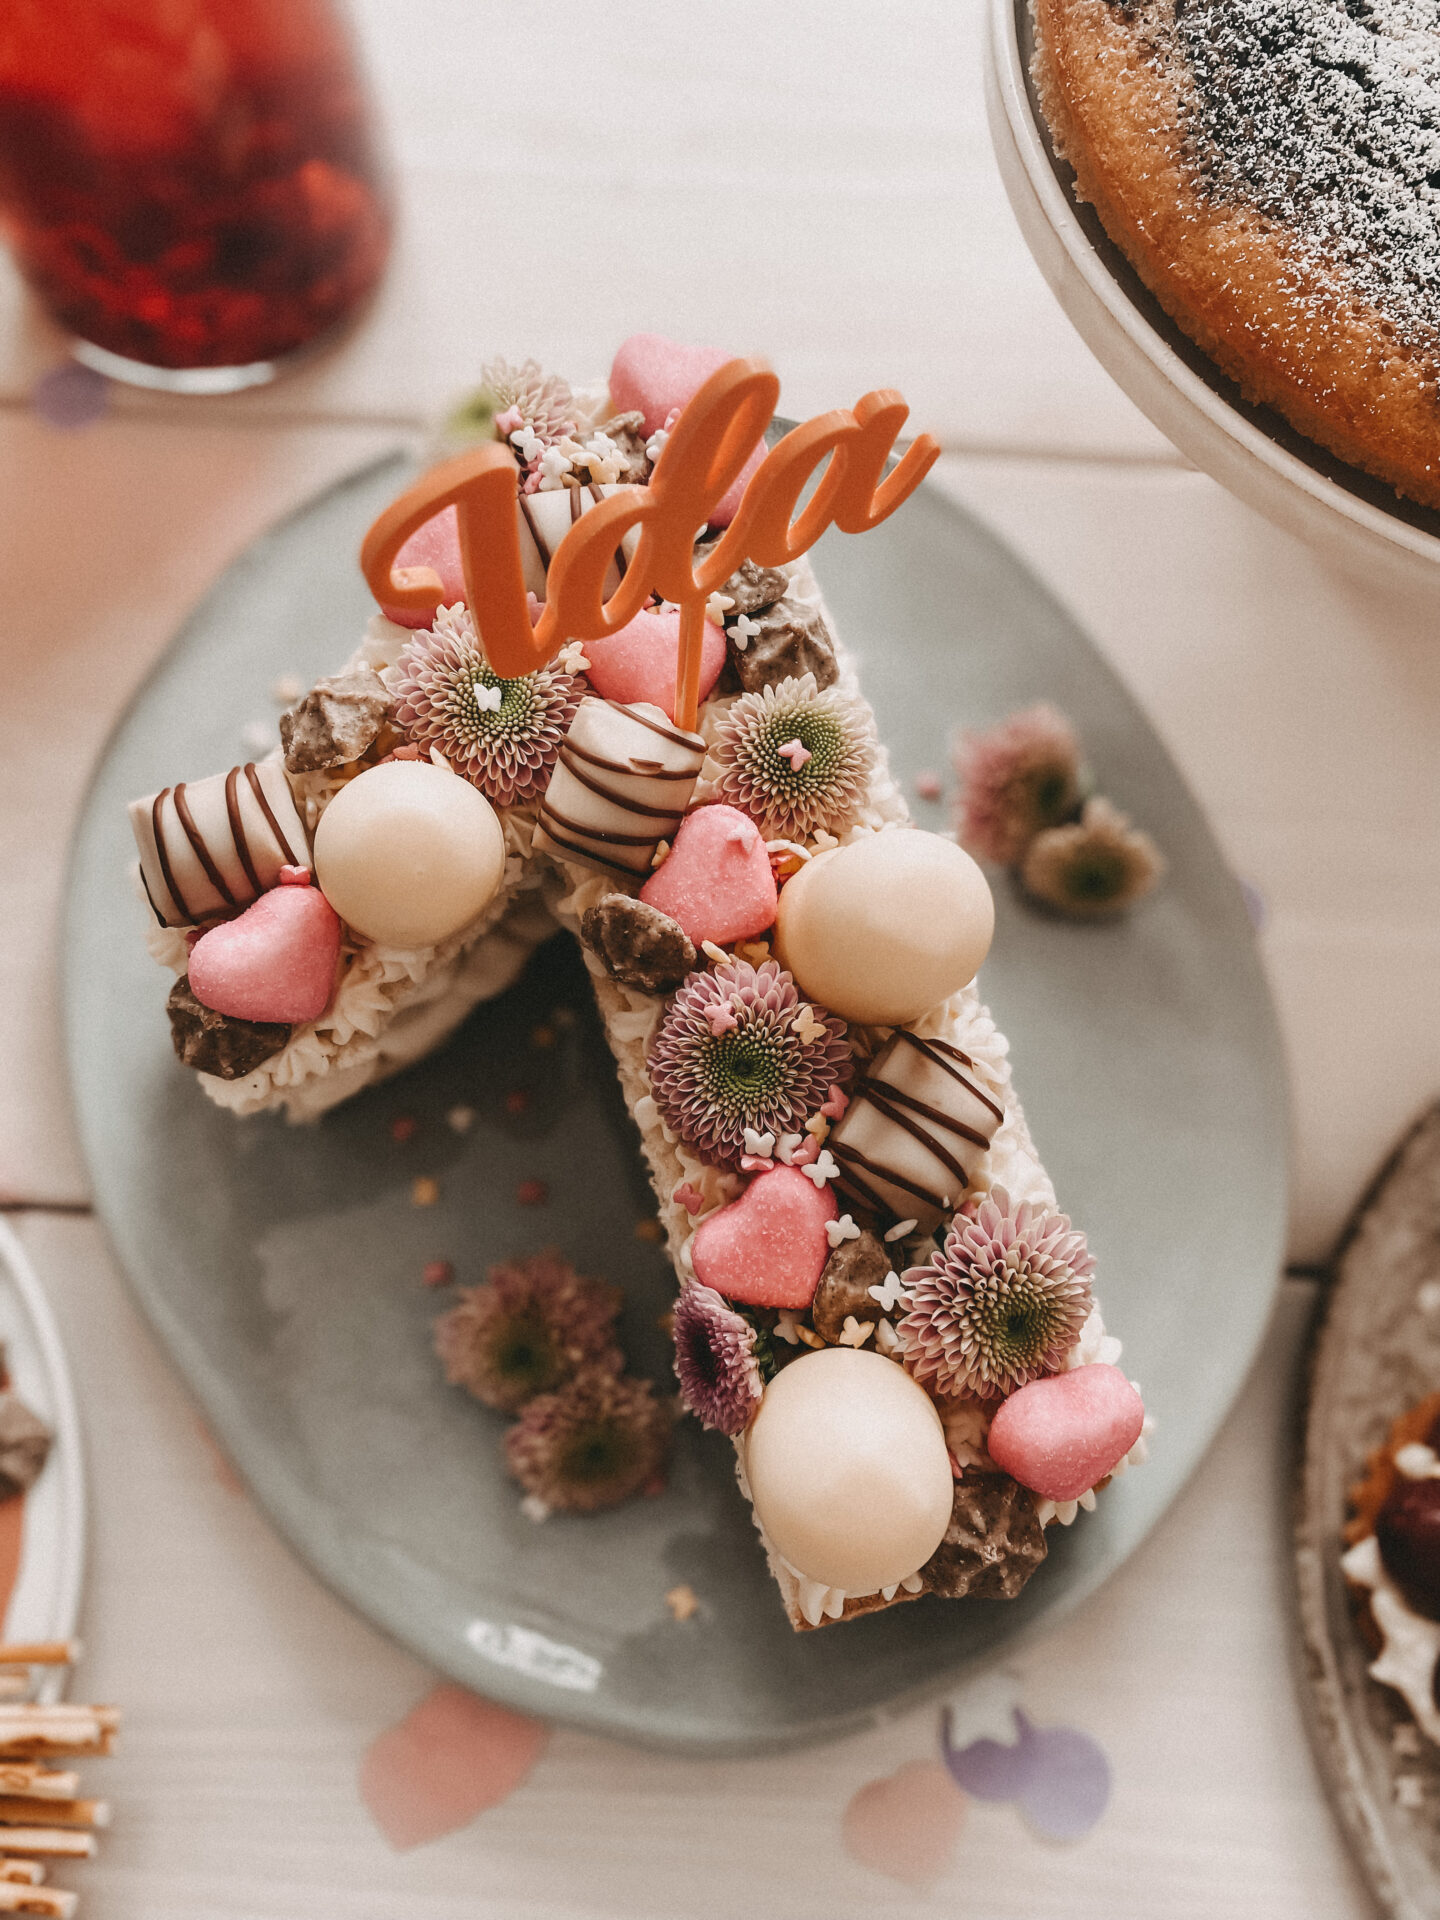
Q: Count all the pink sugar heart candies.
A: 8